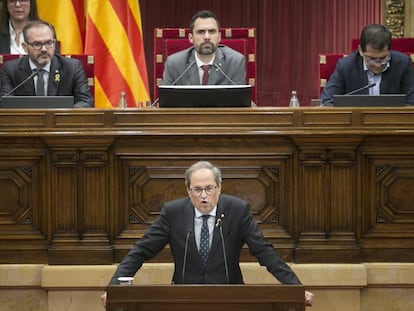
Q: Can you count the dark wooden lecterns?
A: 1